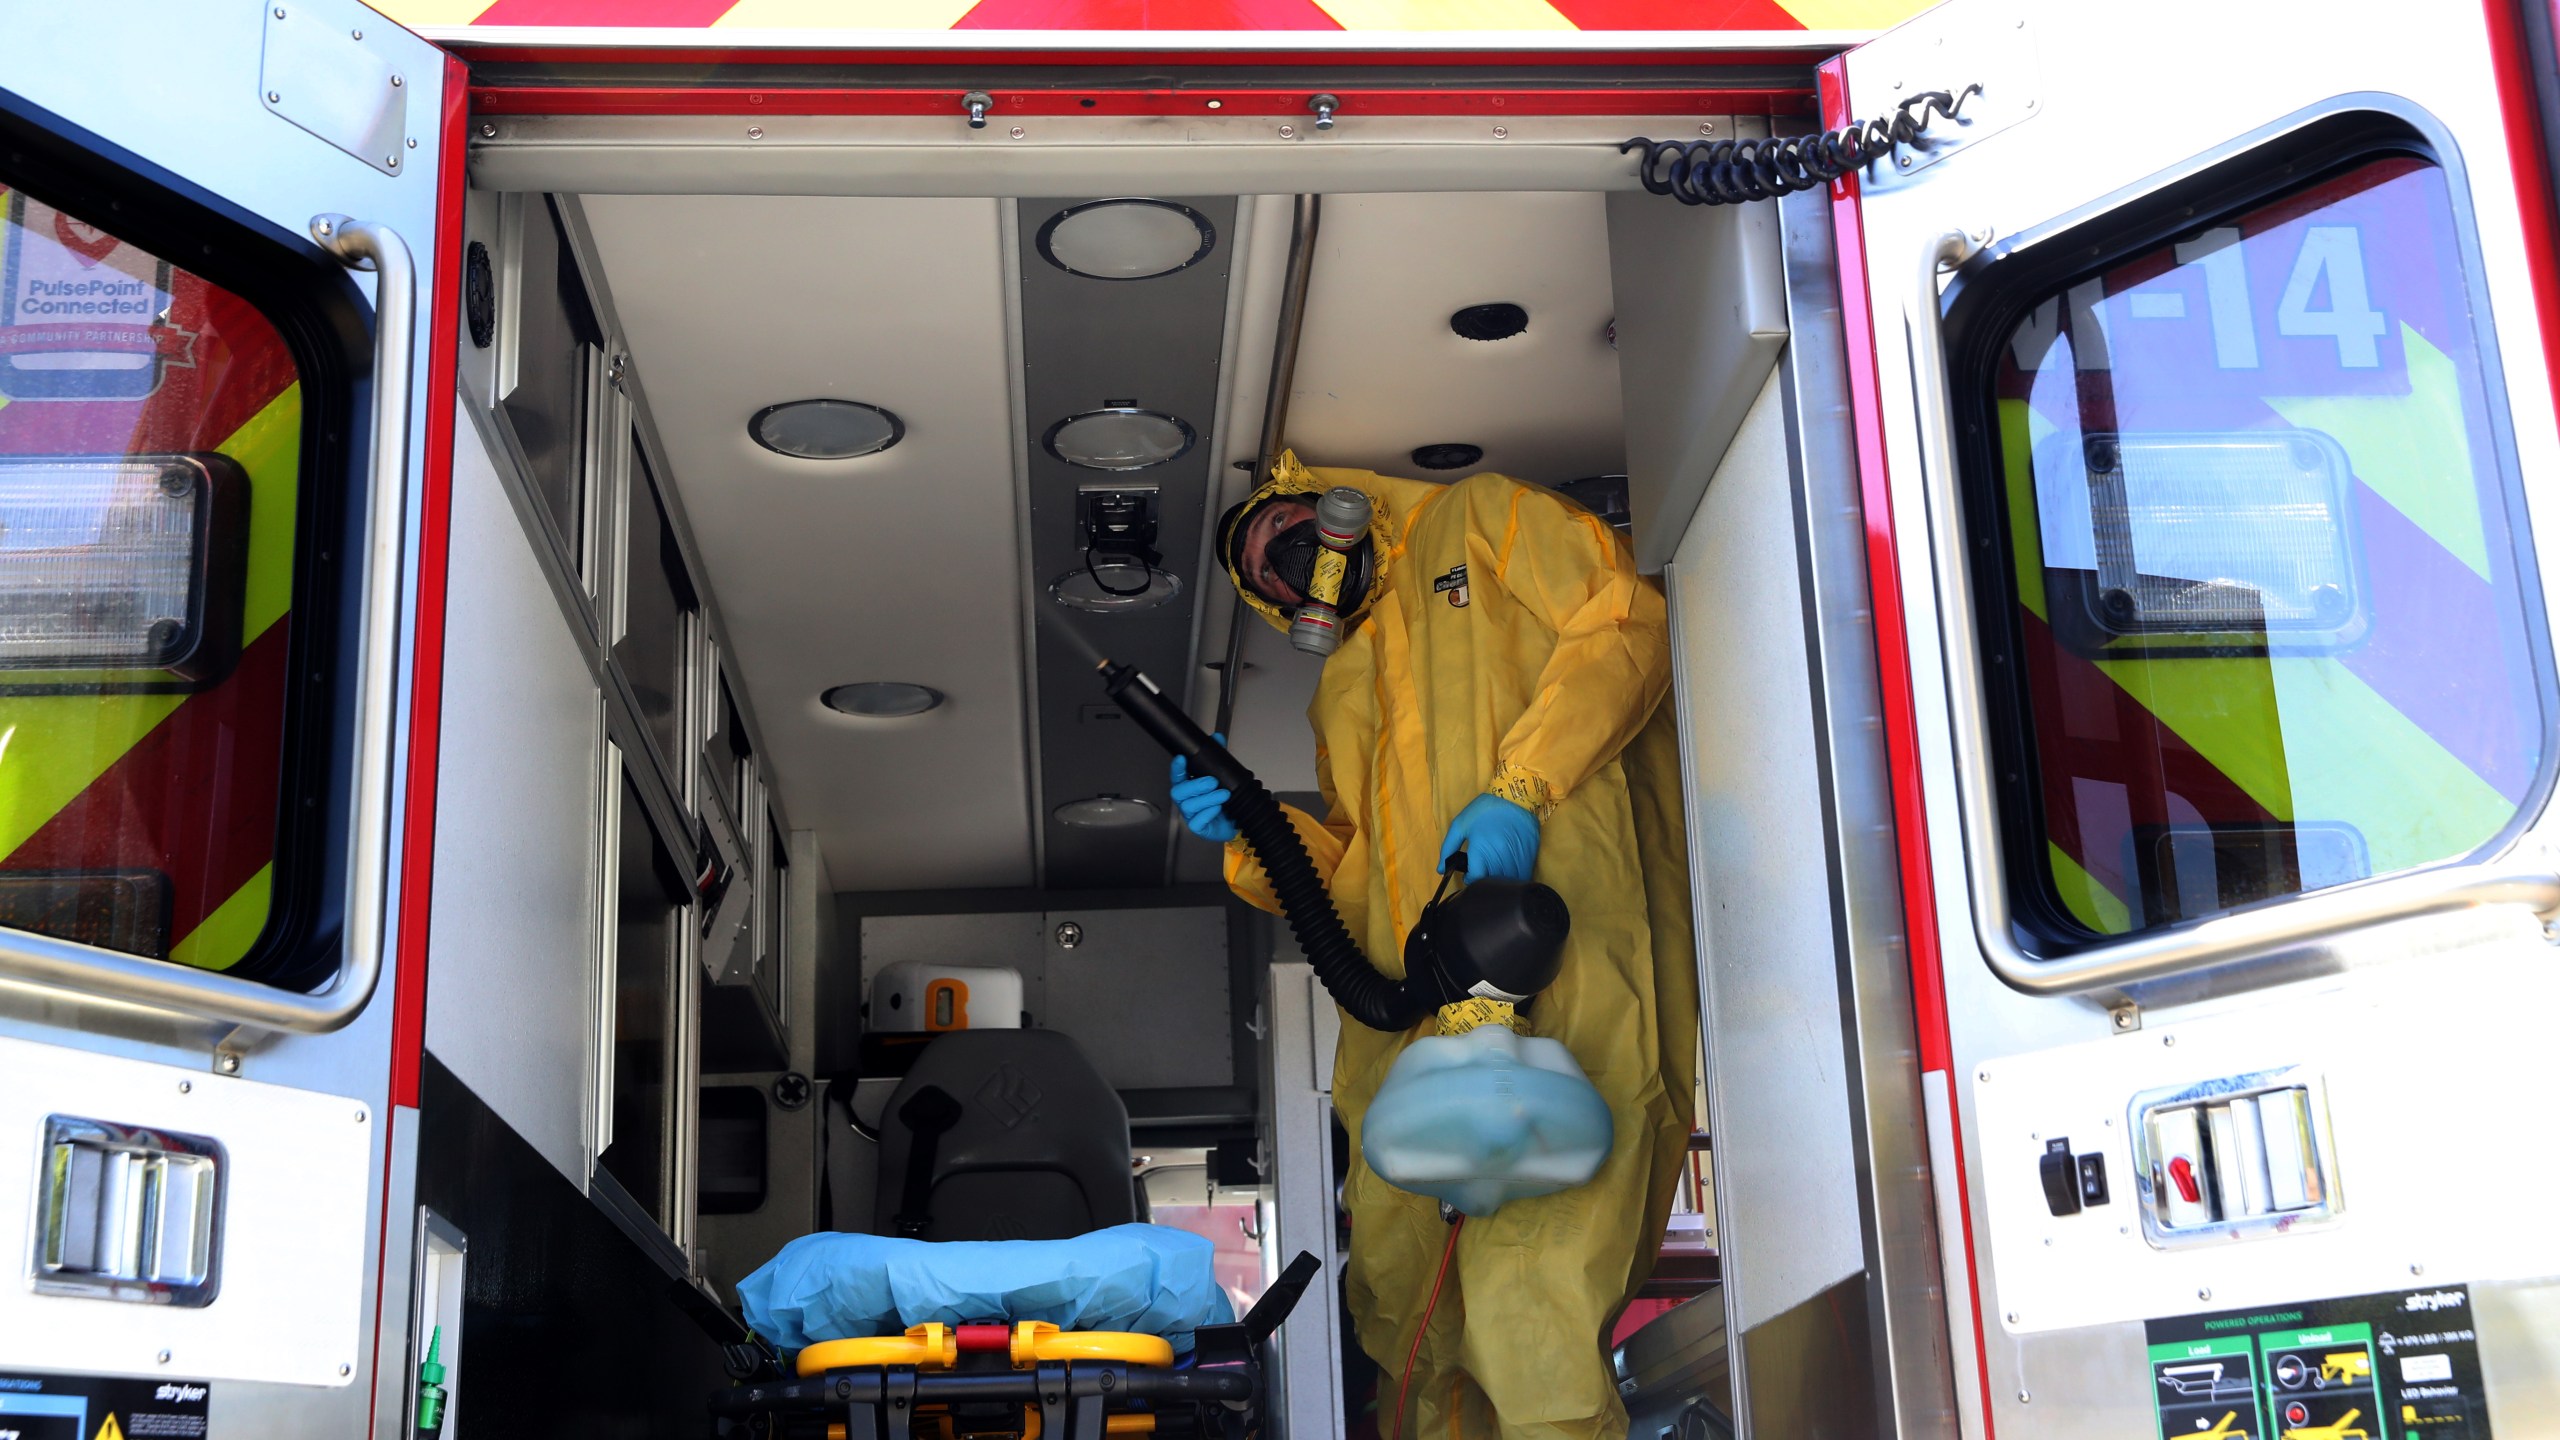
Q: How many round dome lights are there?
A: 6